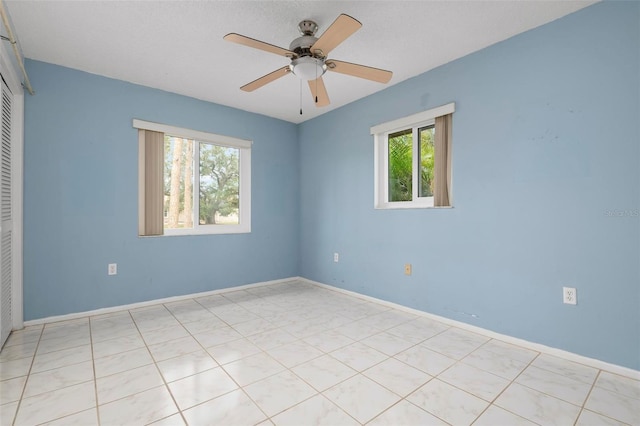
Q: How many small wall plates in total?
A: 4